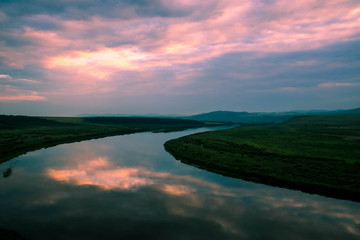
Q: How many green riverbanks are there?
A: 2